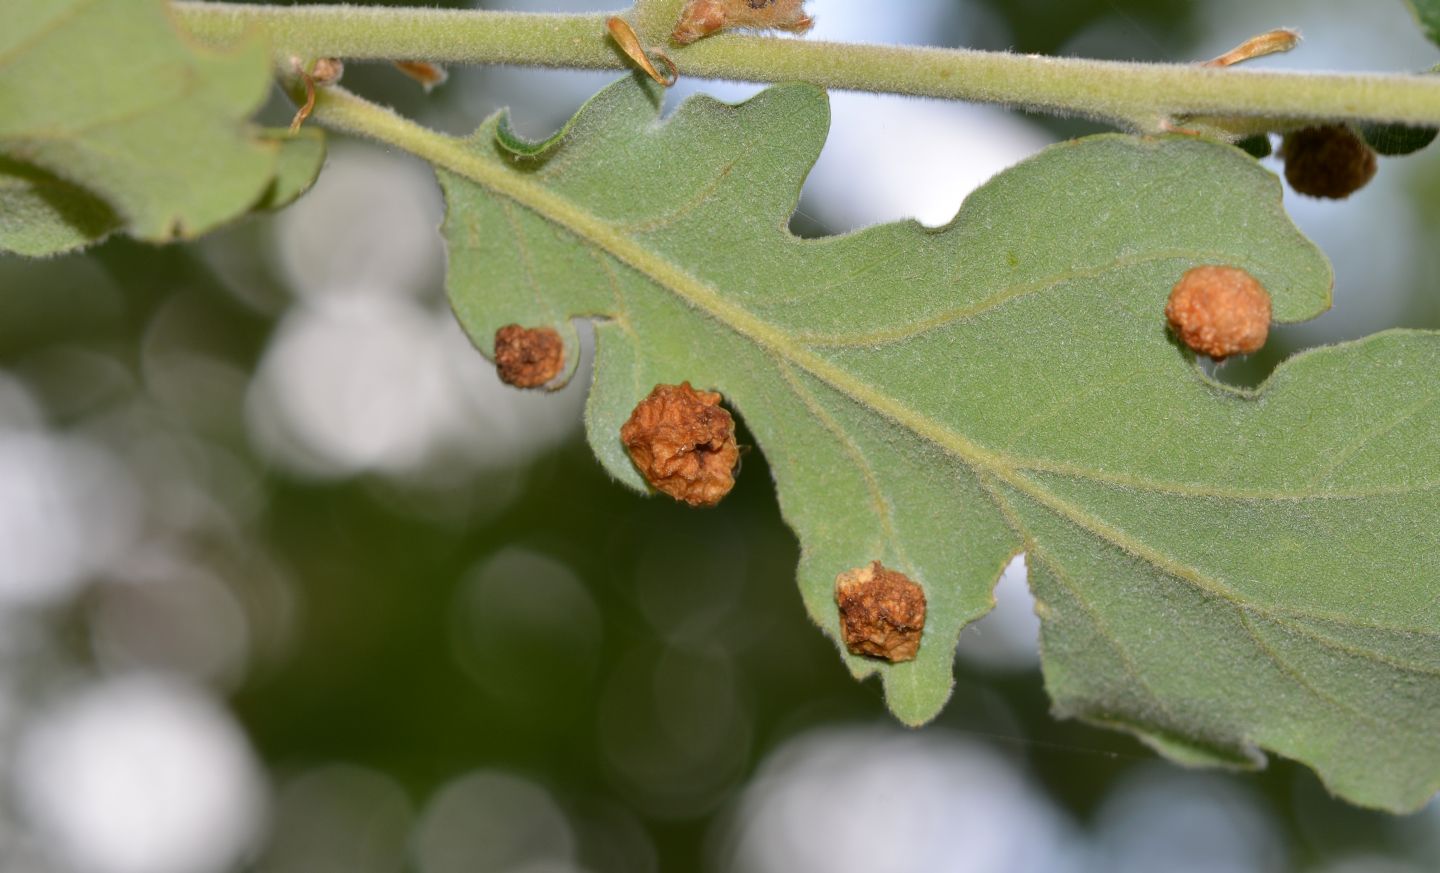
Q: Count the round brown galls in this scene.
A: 5